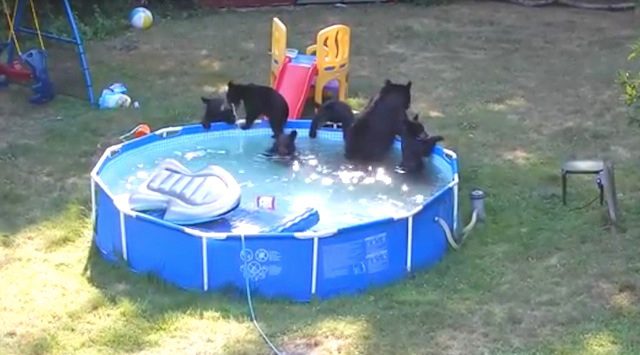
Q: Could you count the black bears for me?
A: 6